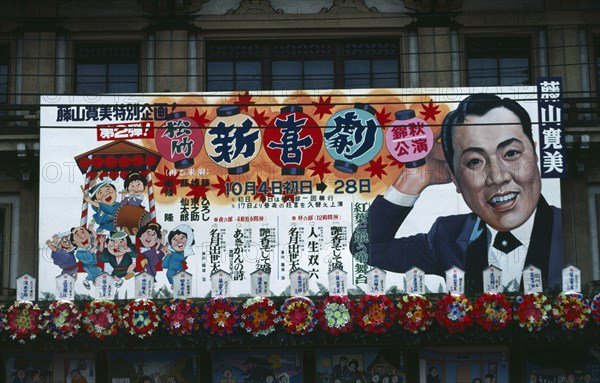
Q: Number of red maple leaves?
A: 14